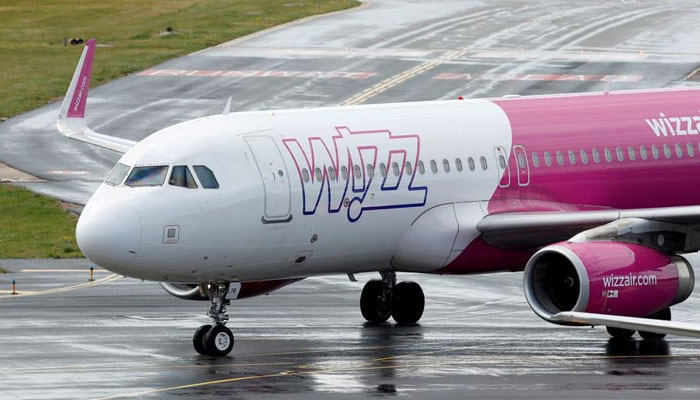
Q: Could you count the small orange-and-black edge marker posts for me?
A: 2